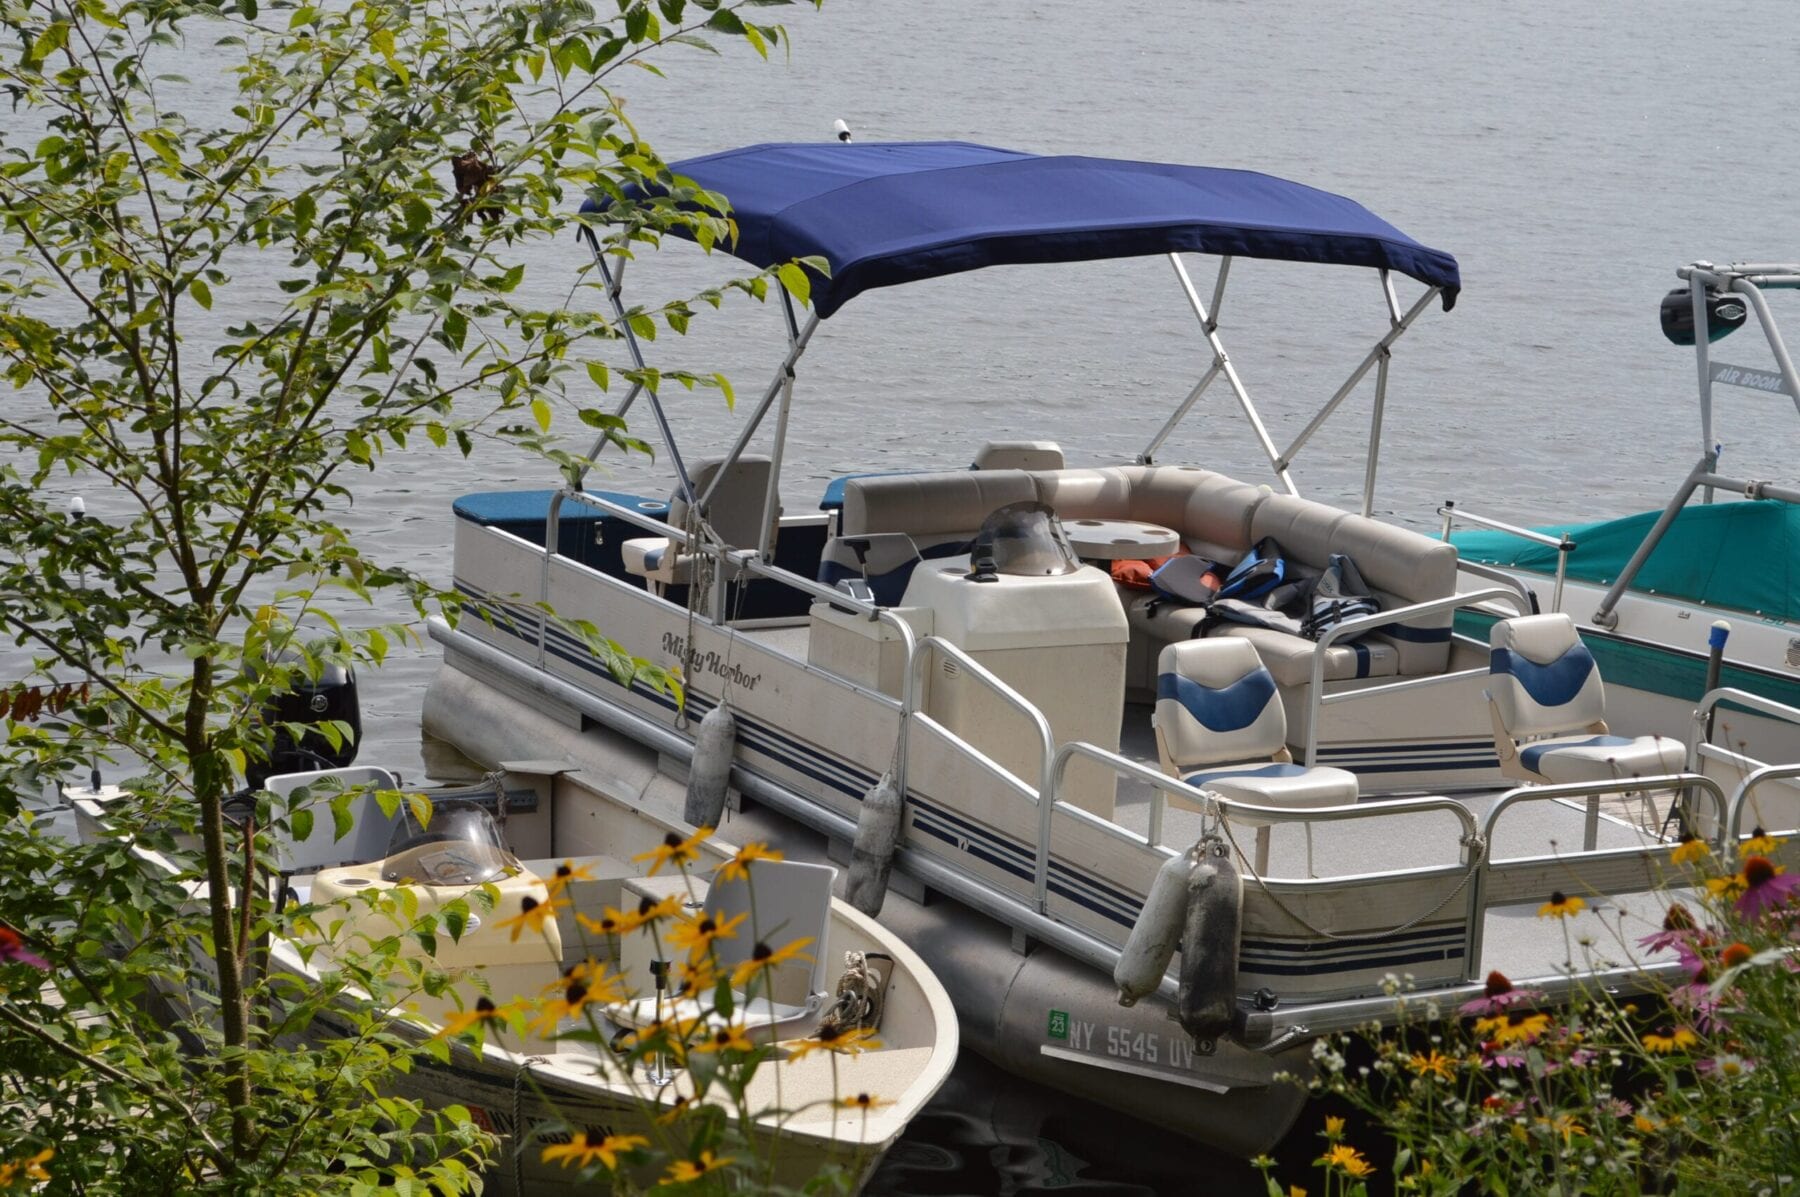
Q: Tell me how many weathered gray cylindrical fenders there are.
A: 4